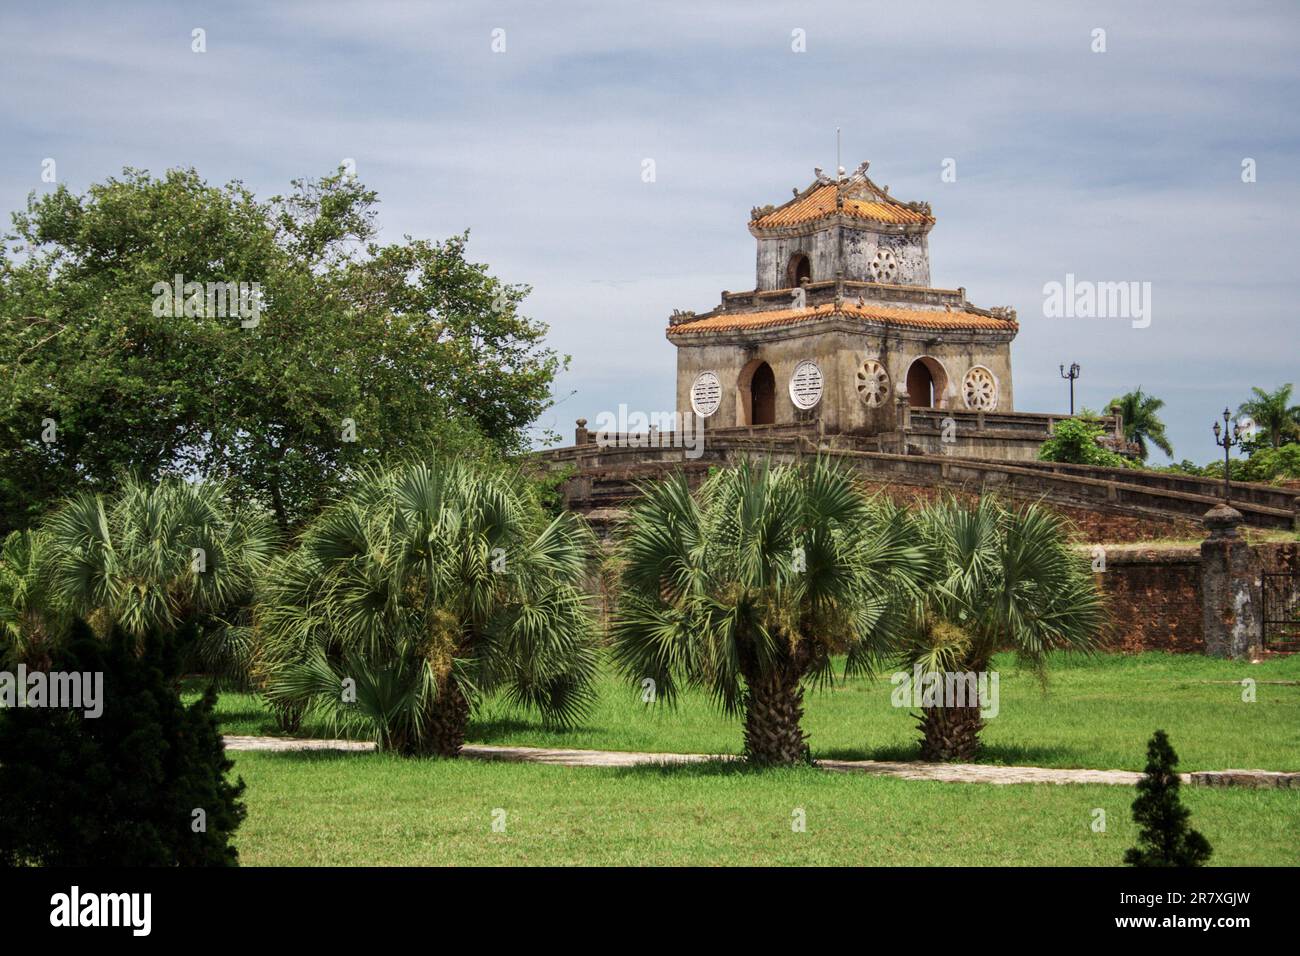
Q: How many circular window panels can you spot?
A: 5